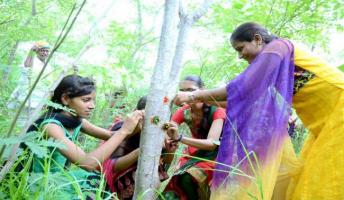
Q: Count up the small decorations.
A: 3